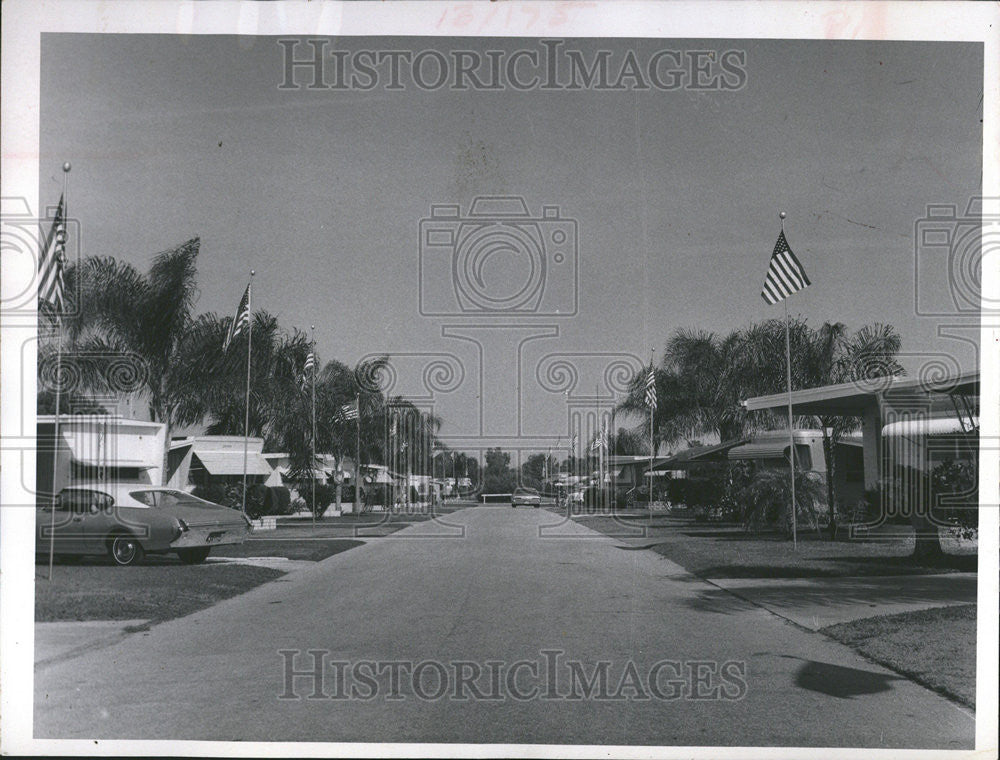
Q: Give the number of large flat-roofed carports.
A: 1